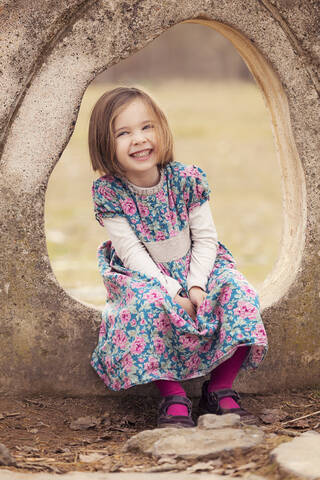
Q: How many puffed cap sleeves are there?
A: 2